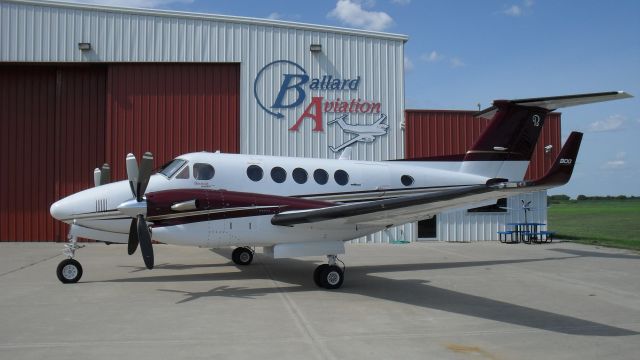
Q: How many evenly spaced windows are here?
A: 5